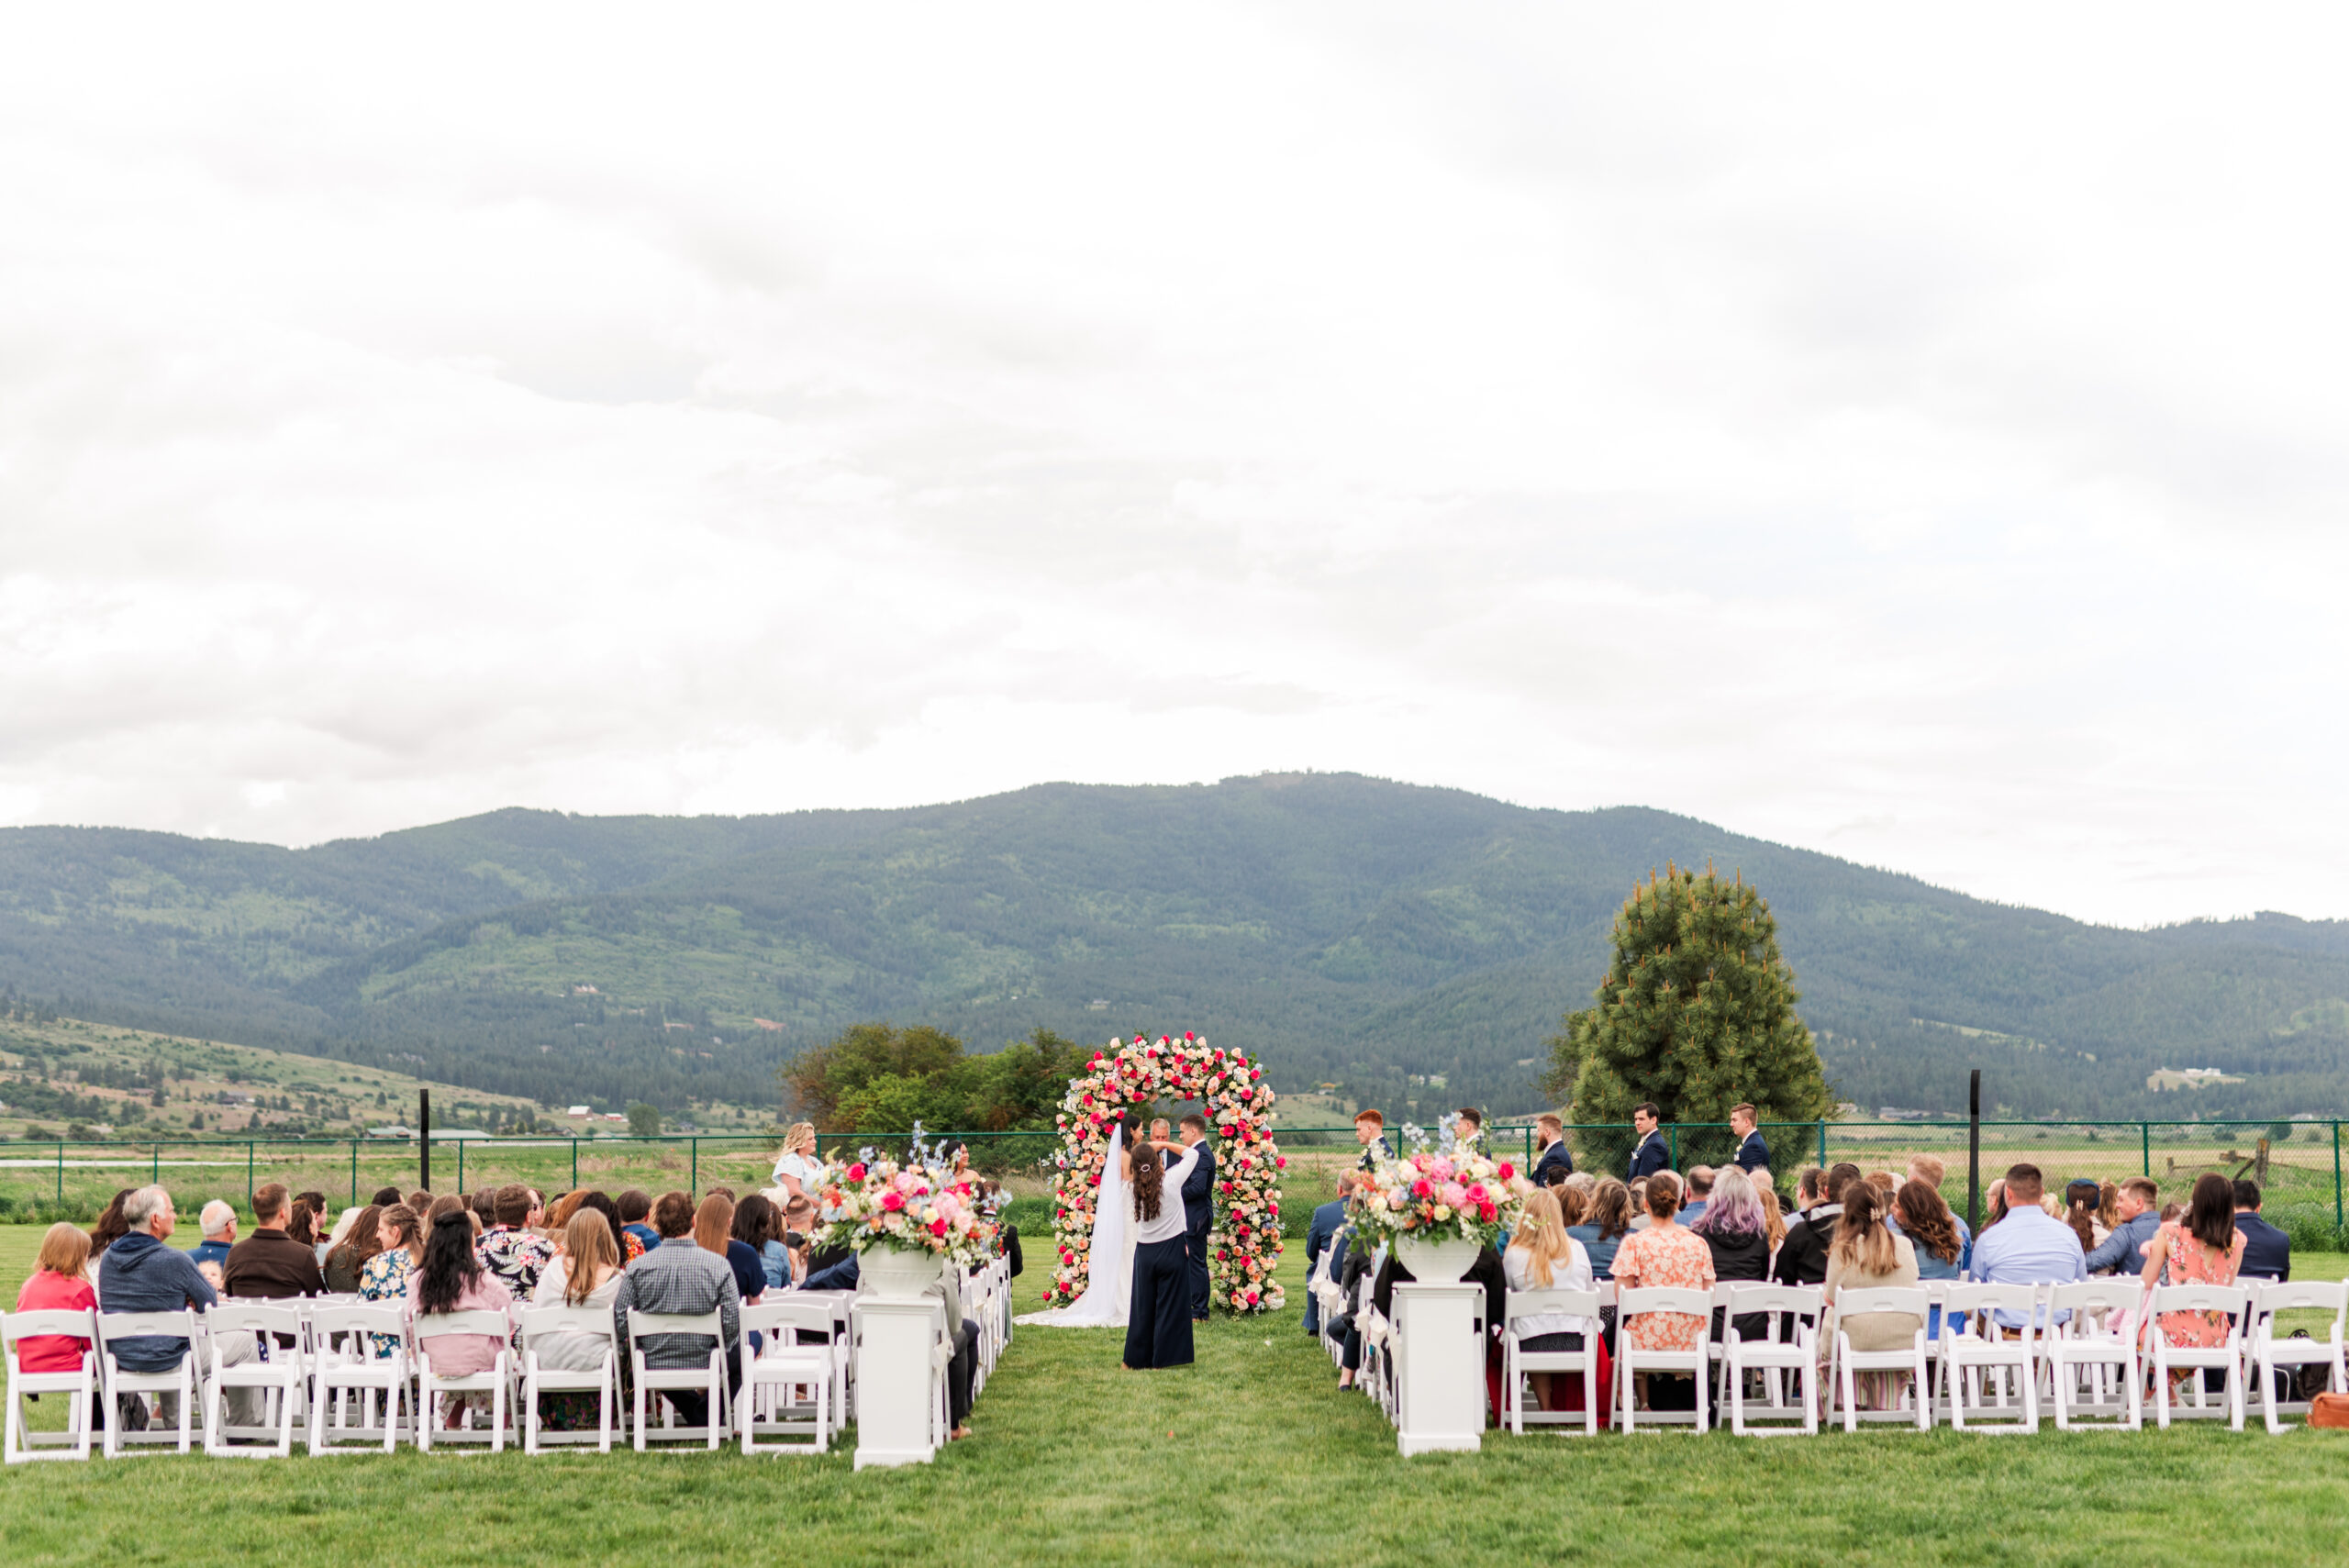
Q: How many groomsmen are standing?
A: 5